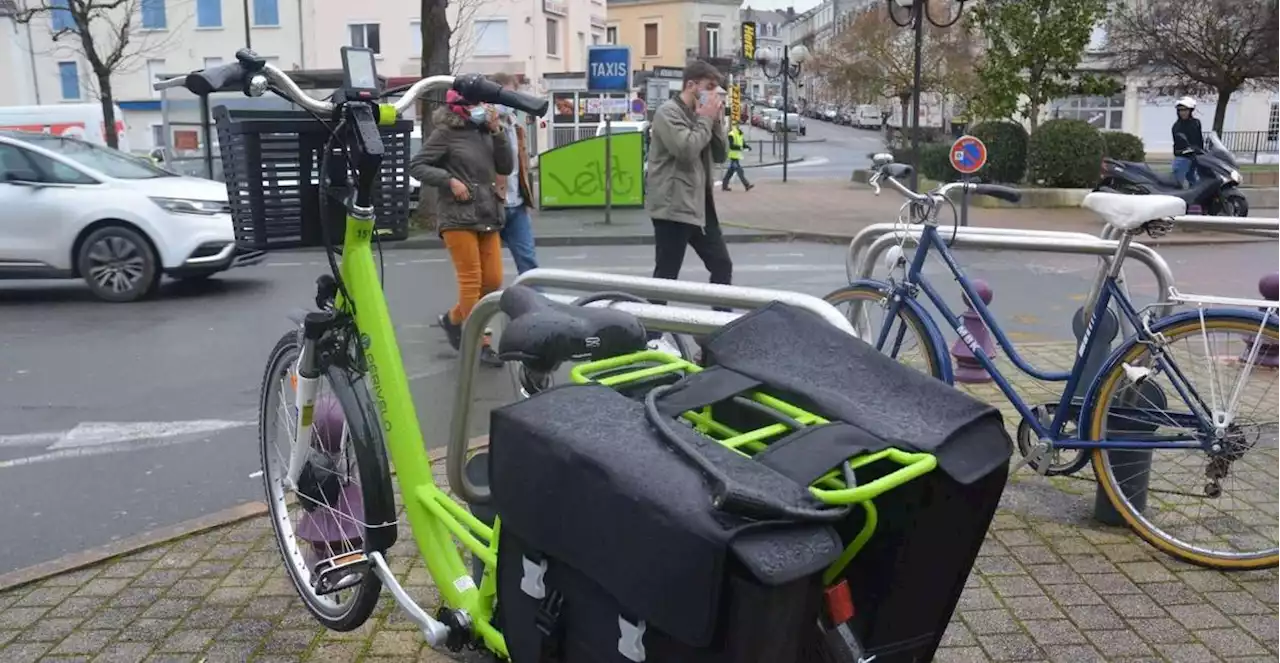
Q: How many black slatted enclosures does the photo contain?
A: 1